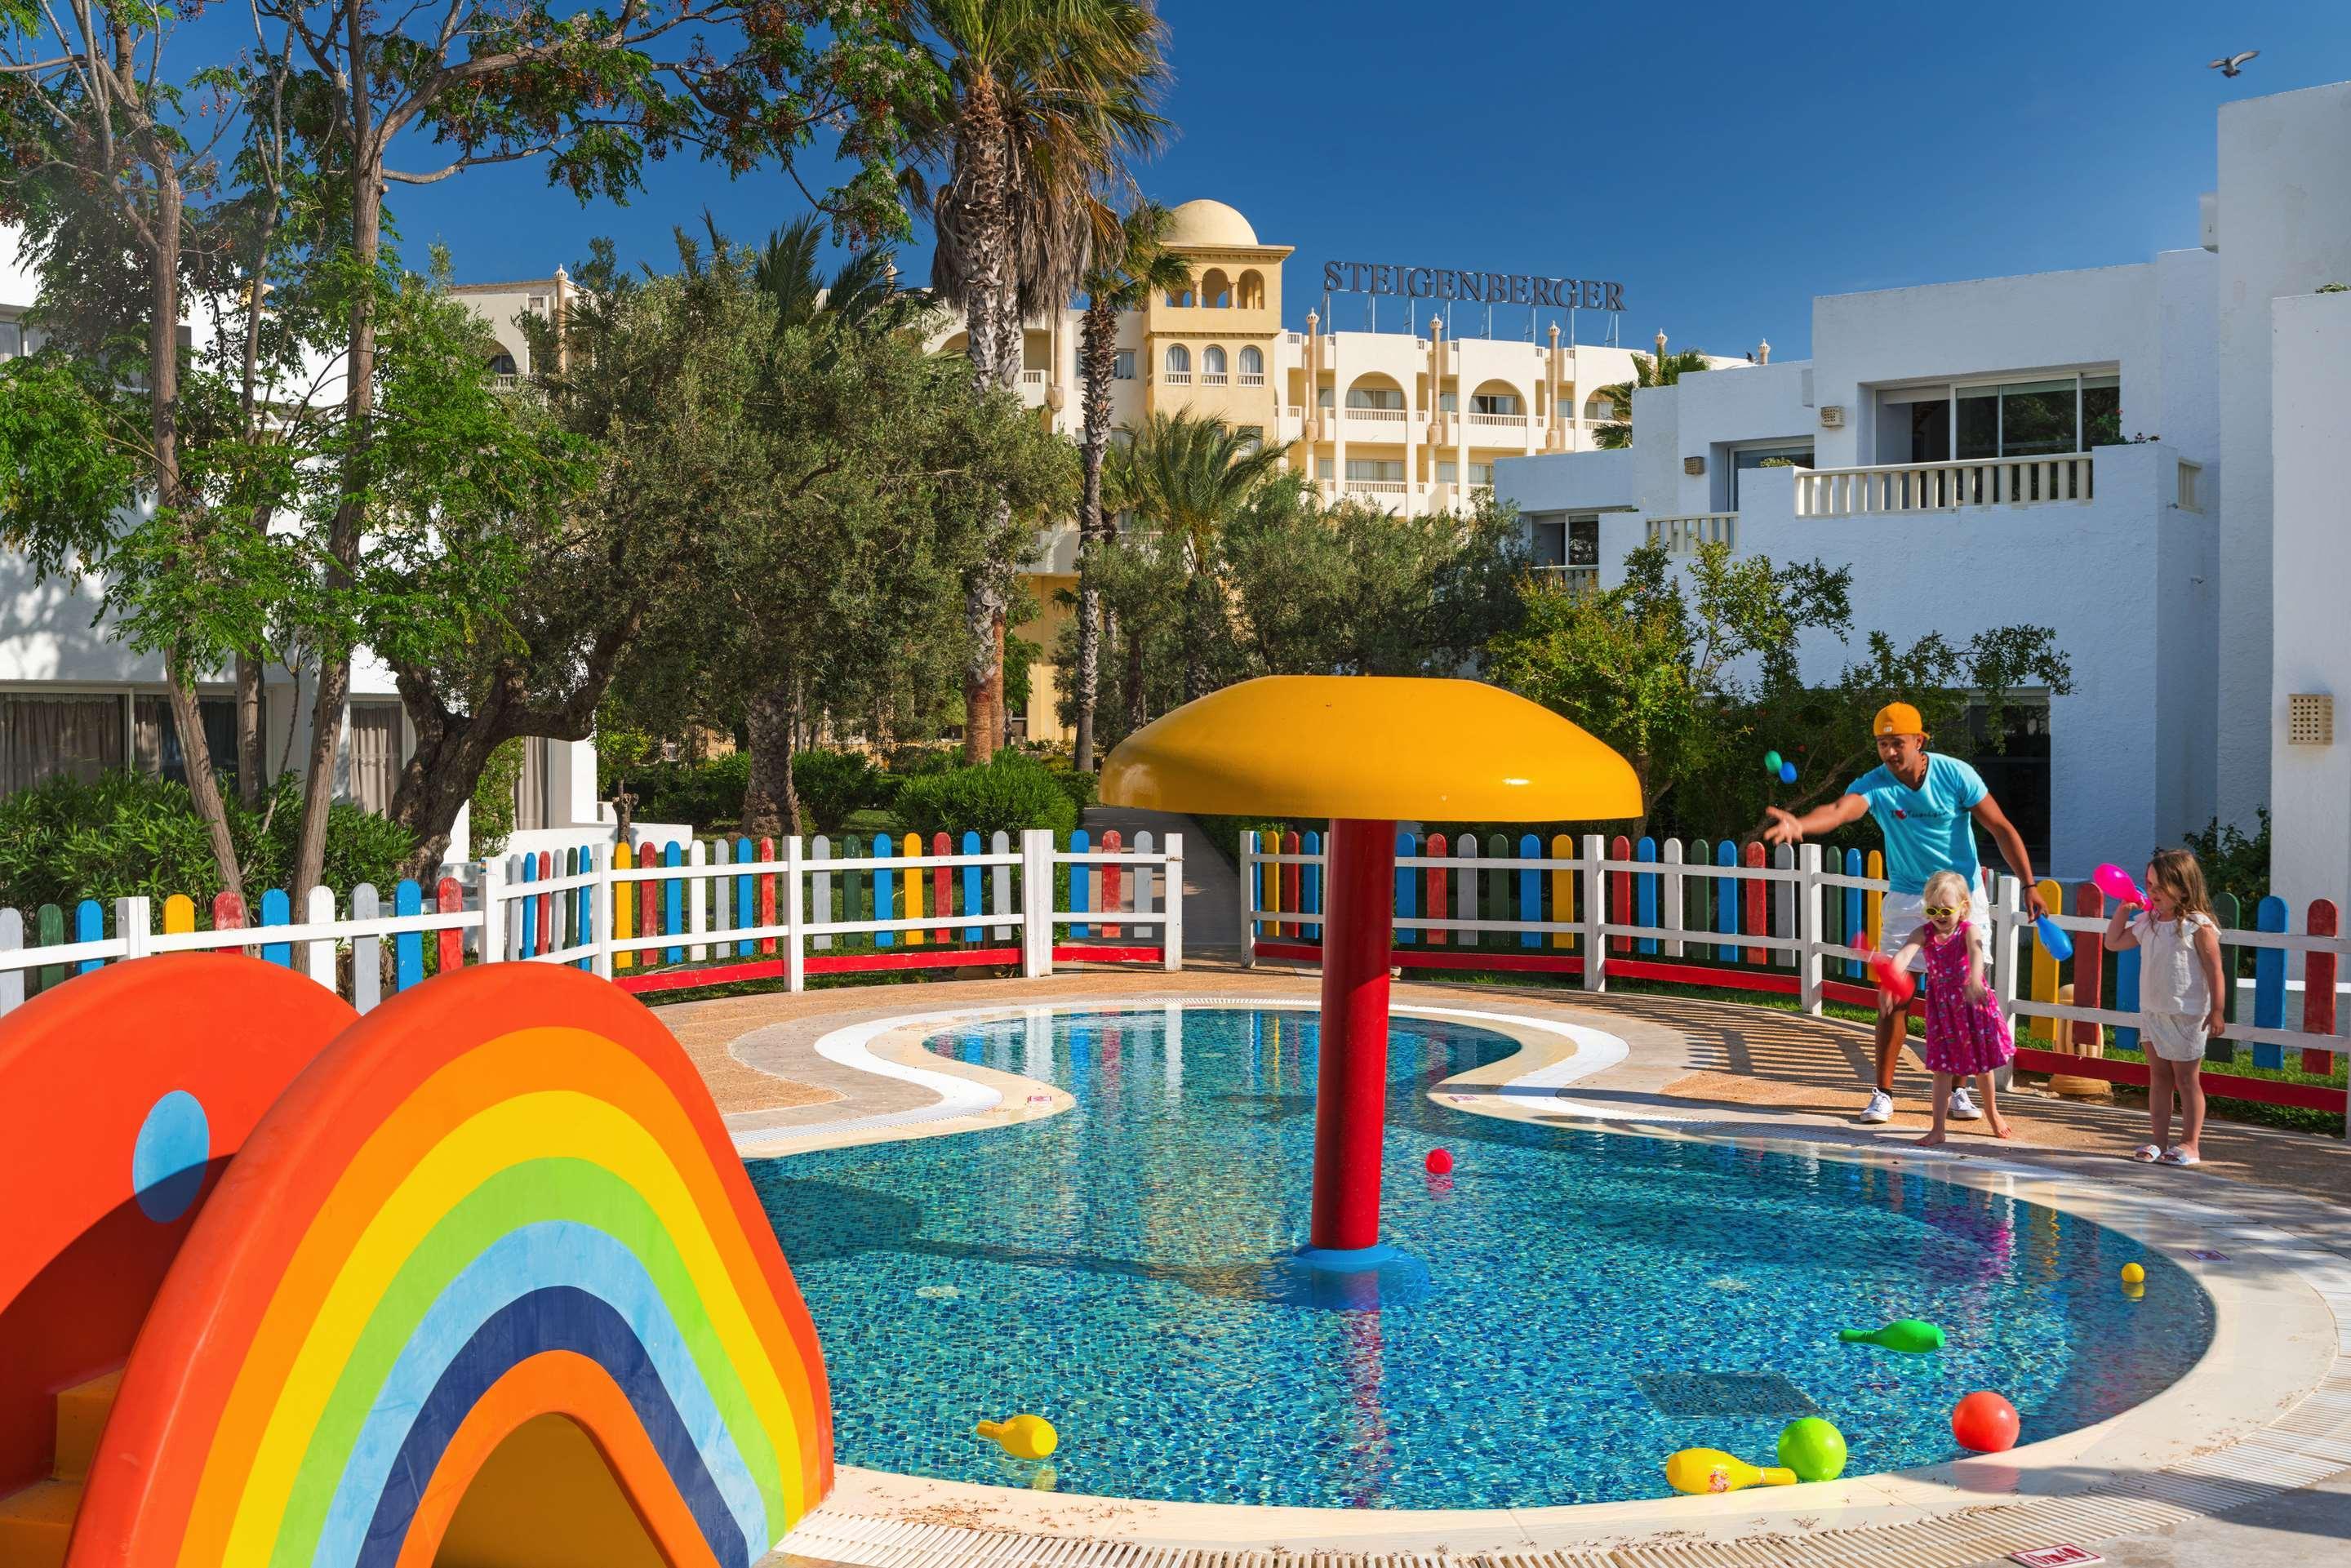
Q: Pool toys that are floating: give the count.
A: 7